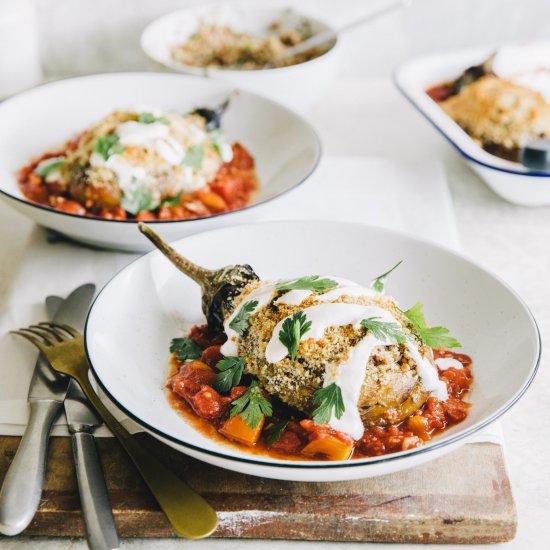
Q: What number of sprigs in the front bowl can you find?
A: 11